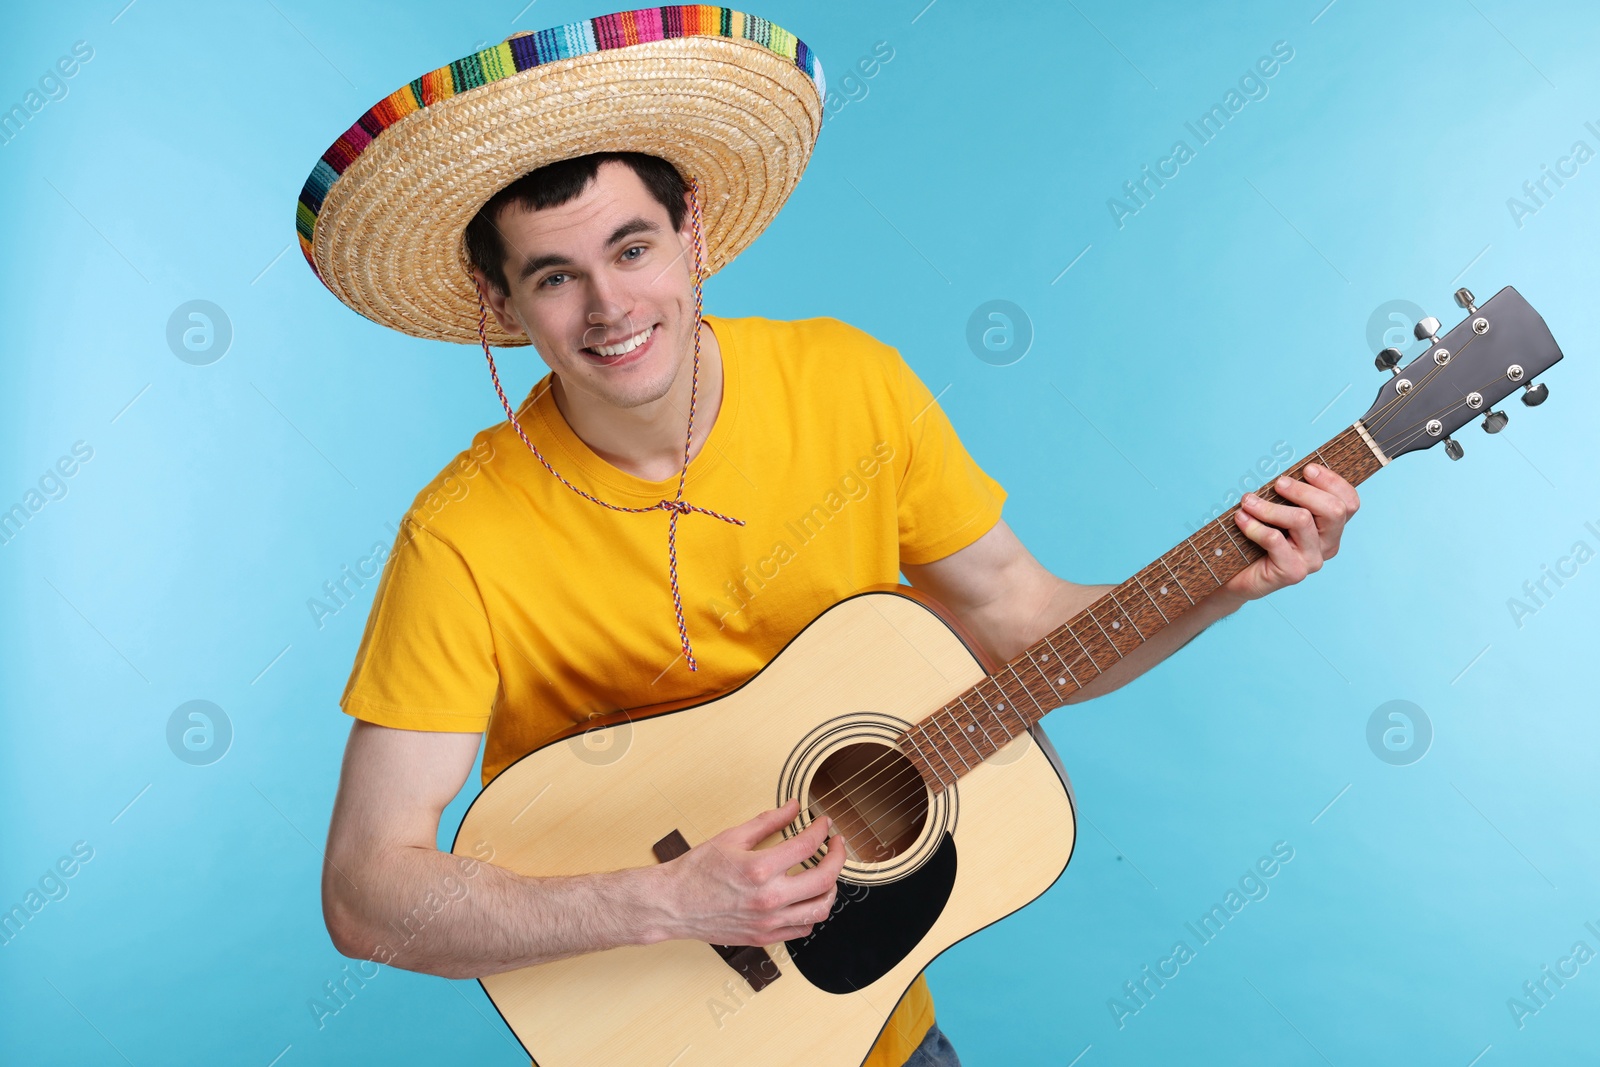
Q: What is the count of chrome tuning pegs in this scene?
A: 6